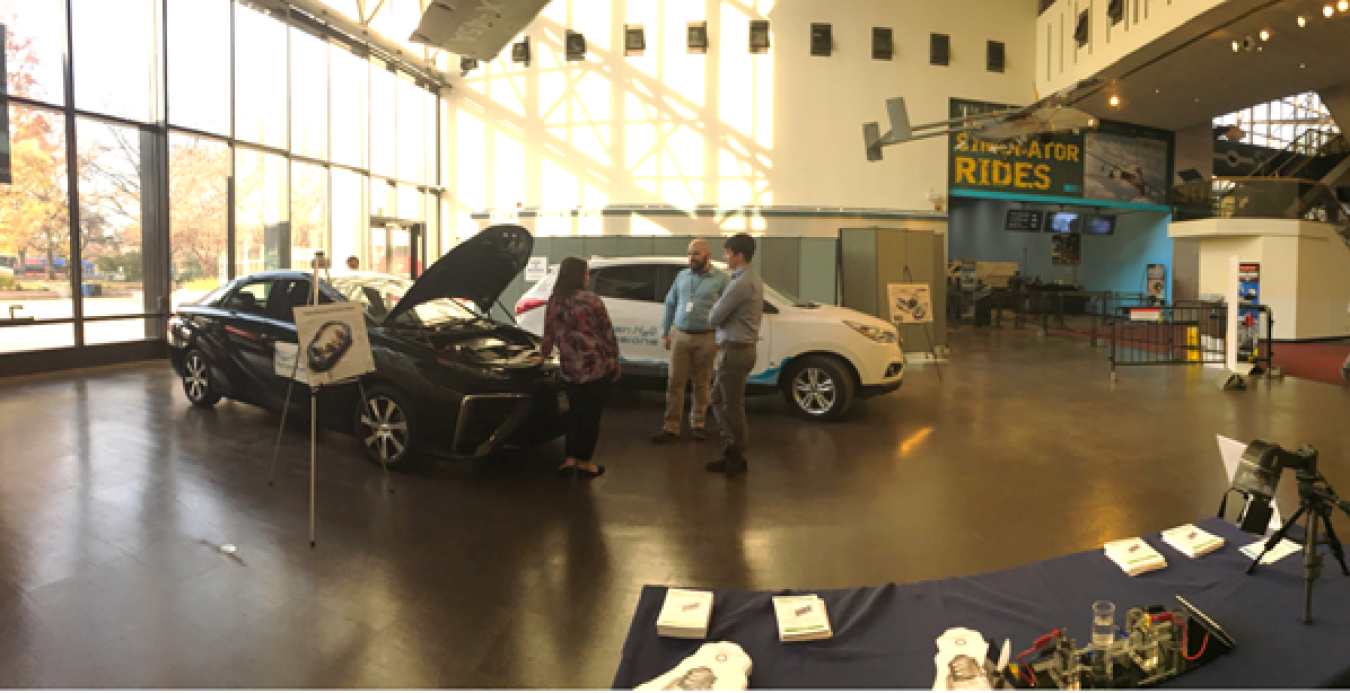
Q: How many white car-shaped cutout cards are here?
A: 2